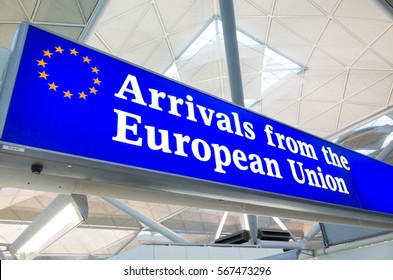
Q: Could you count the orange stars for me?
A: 12